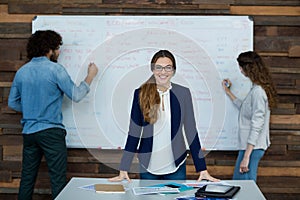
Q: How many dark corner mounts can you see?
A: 2